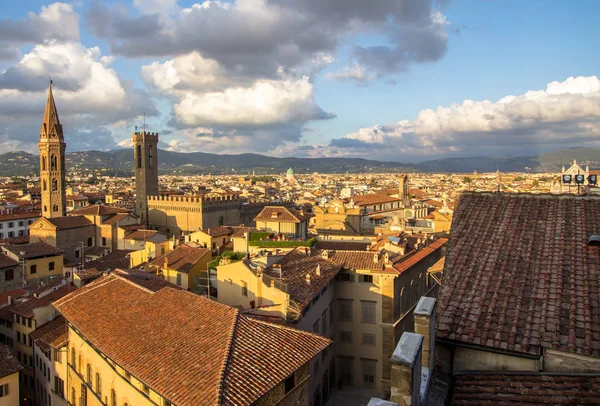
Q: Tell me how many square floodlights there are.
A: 3